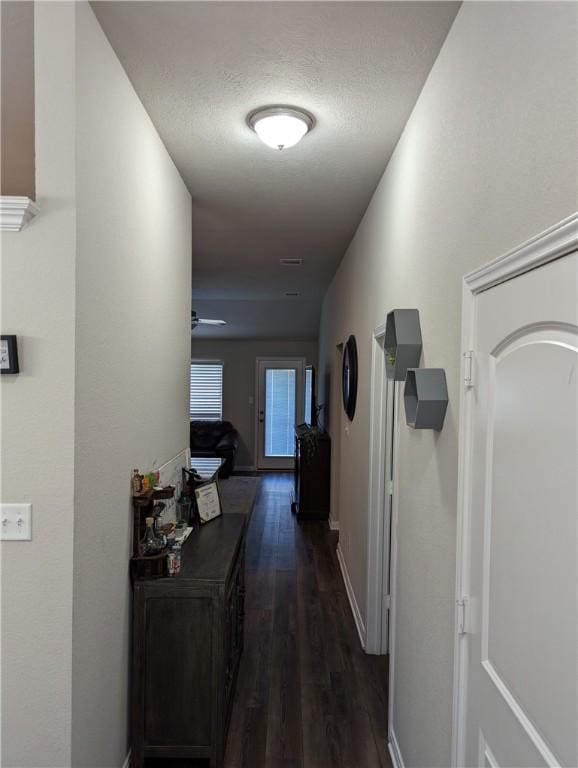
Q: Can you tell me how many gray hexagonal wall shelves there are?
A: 2